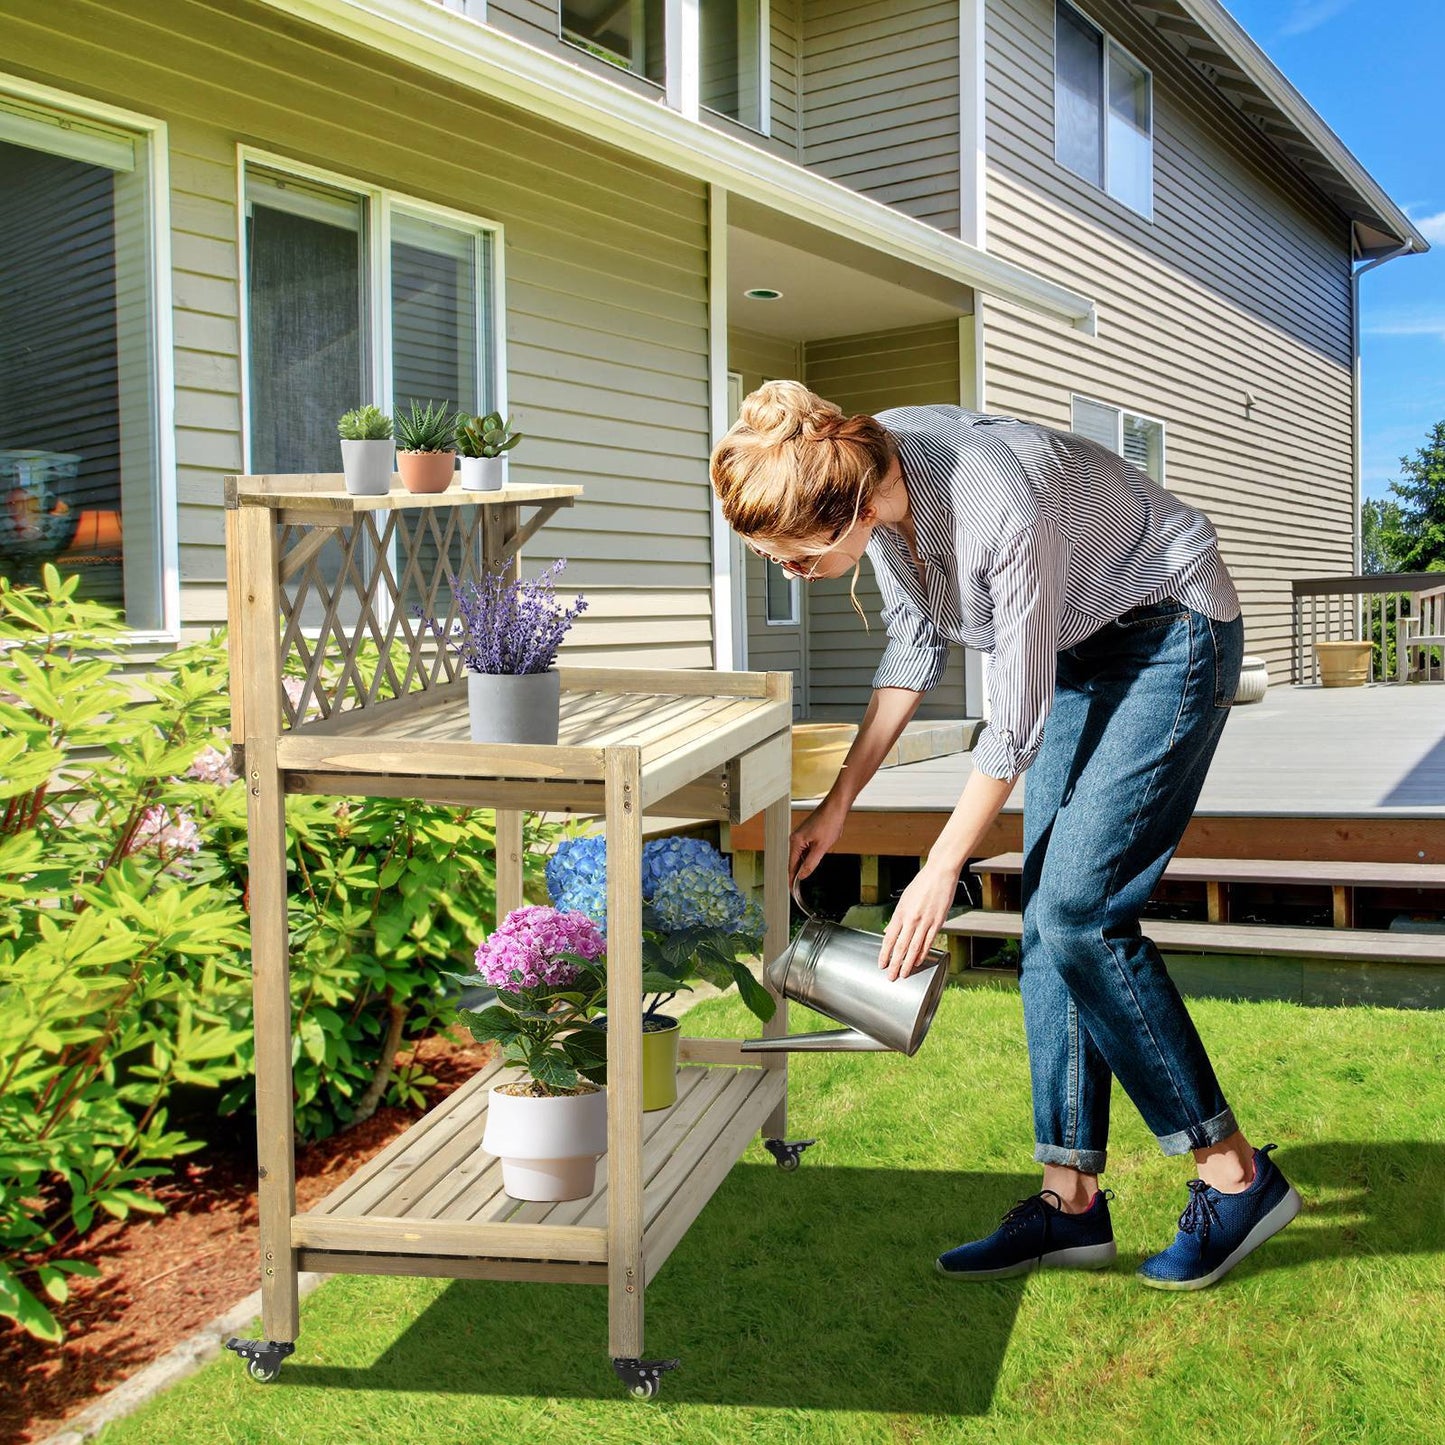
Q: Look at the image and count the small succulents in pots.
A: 3